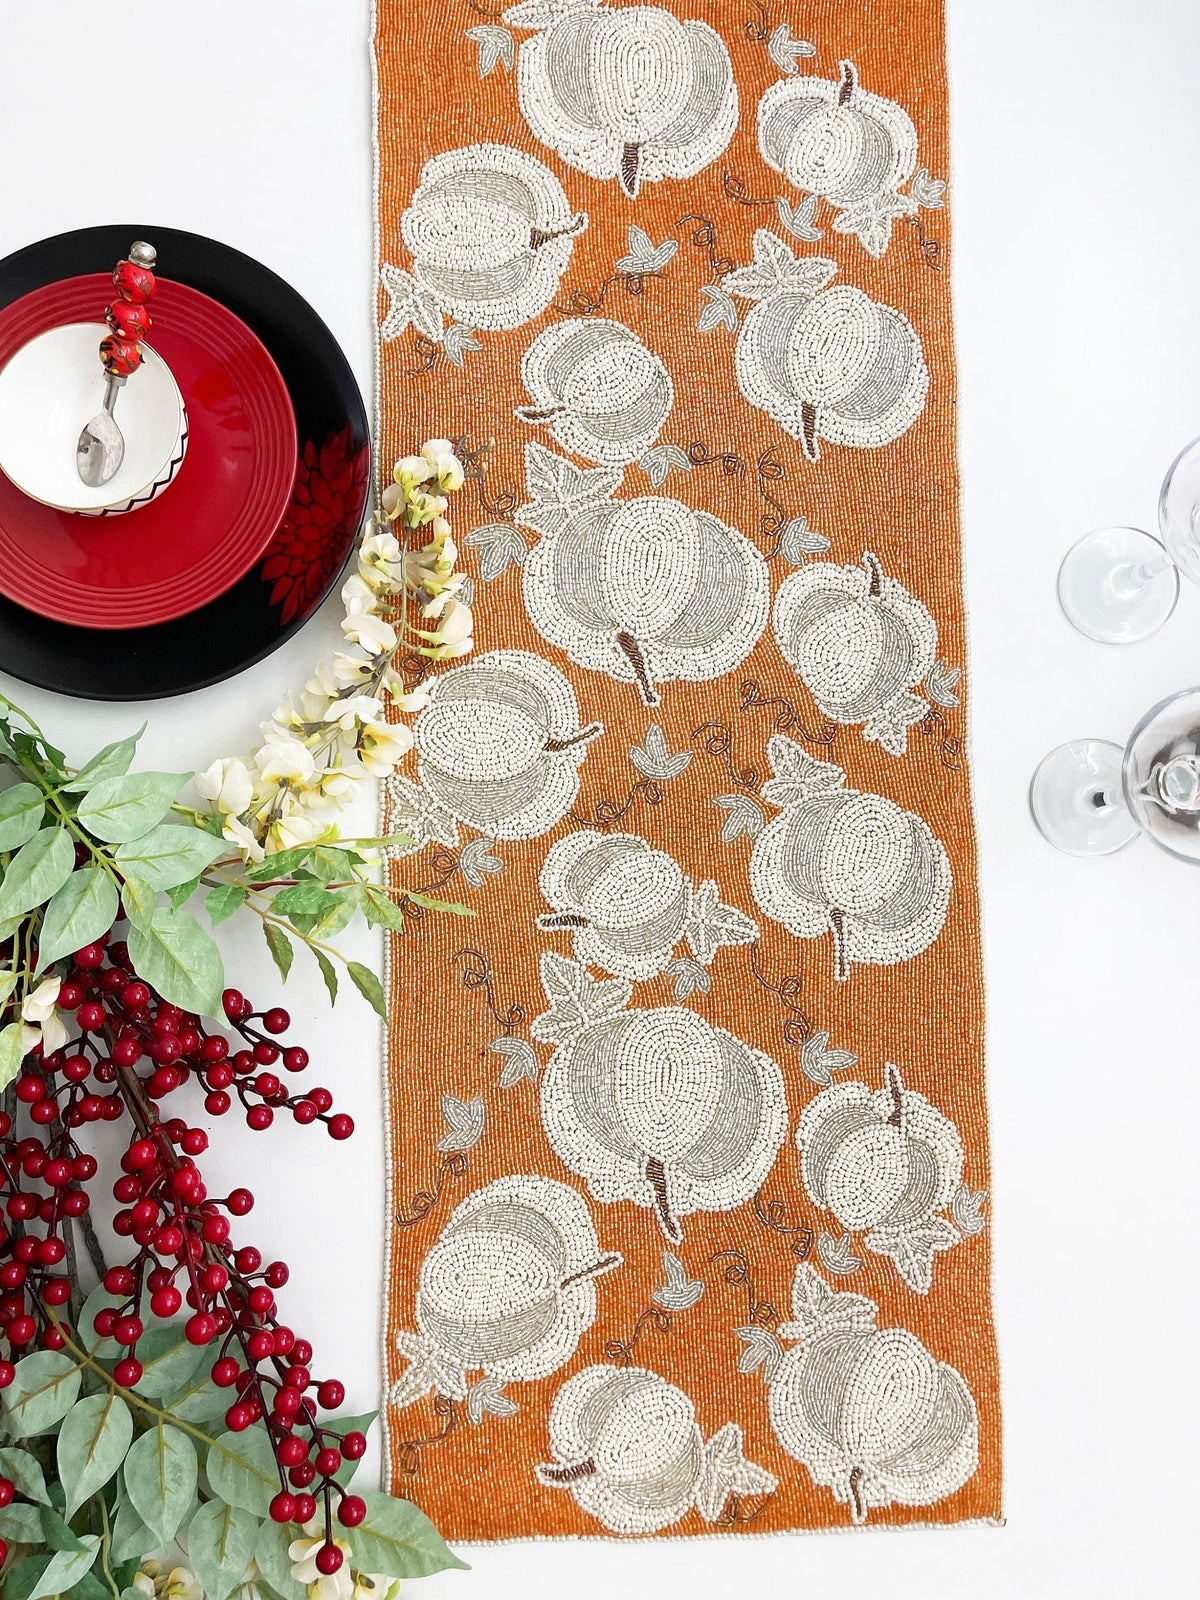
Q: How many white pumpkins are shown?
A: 15